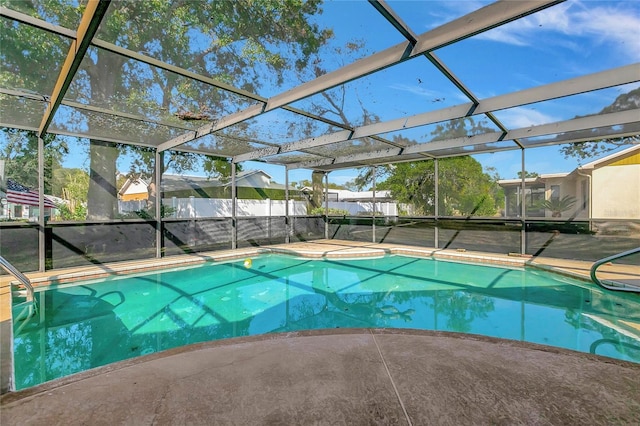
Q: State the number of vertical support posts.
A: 8